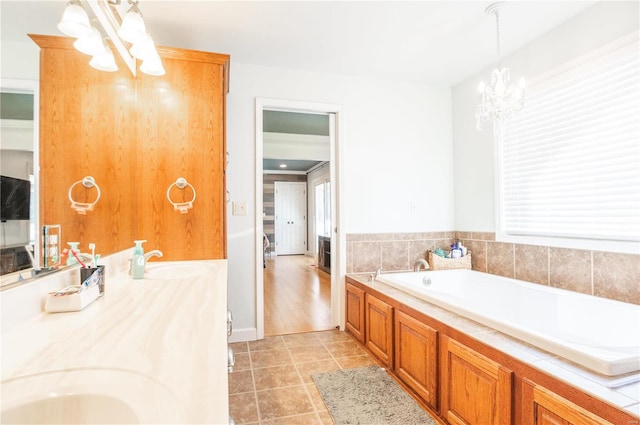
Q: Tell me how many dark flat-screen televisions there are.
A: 1